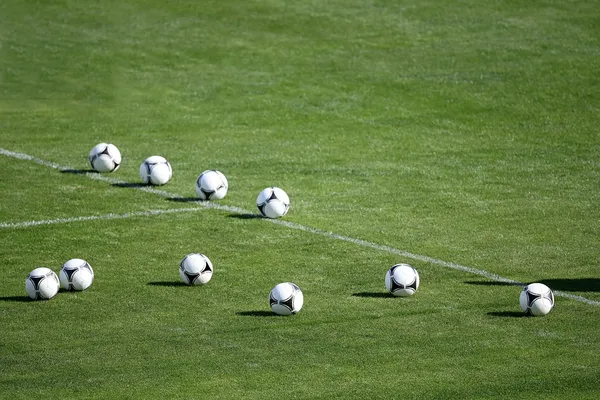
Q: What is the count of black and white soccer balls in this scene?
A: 10